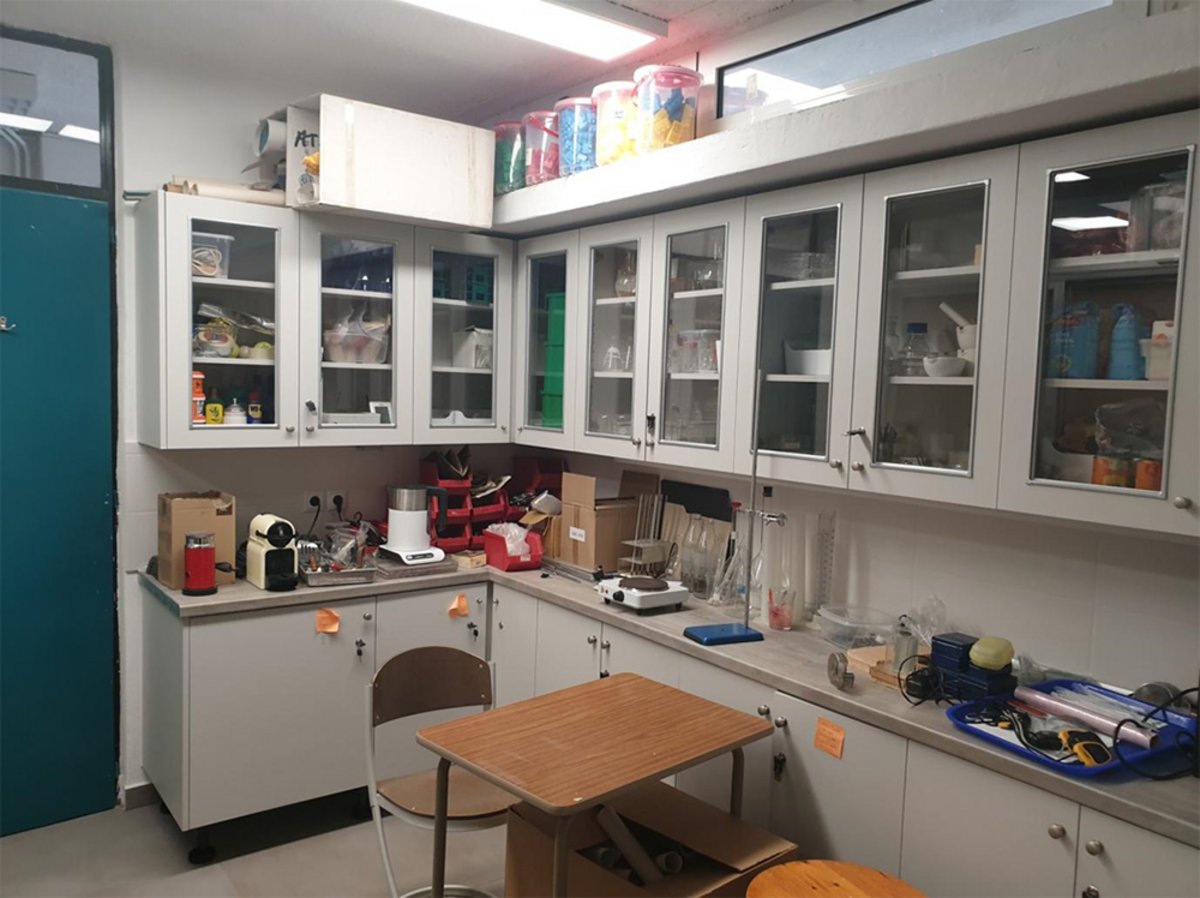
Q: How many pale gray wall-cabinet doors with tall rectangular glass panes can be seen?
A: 9